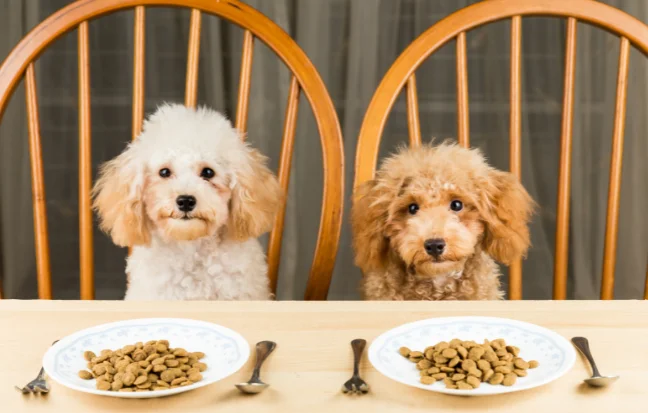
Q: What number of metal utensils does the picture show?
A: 4